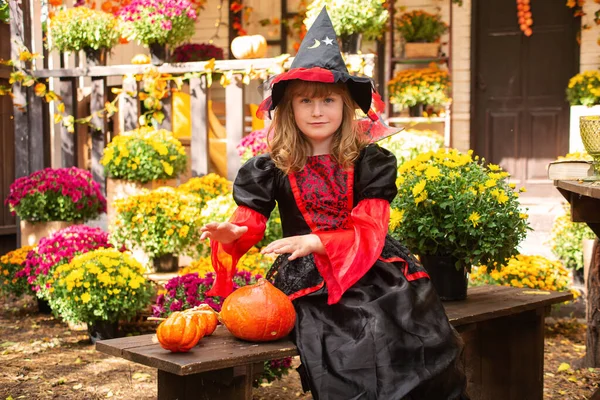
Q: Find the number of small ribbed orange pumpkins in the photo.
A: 2